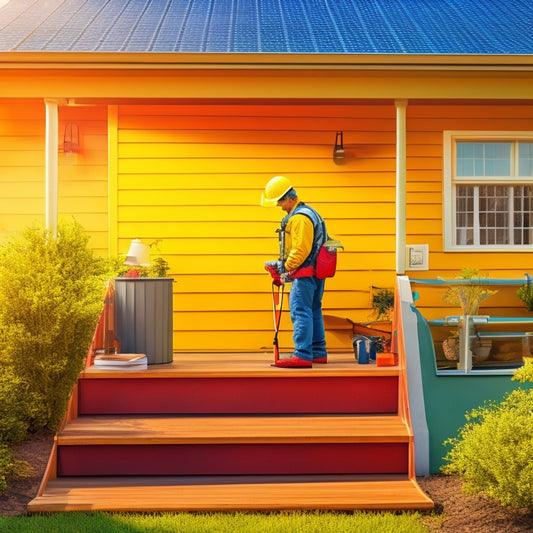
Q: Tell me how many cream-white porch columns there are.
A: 2